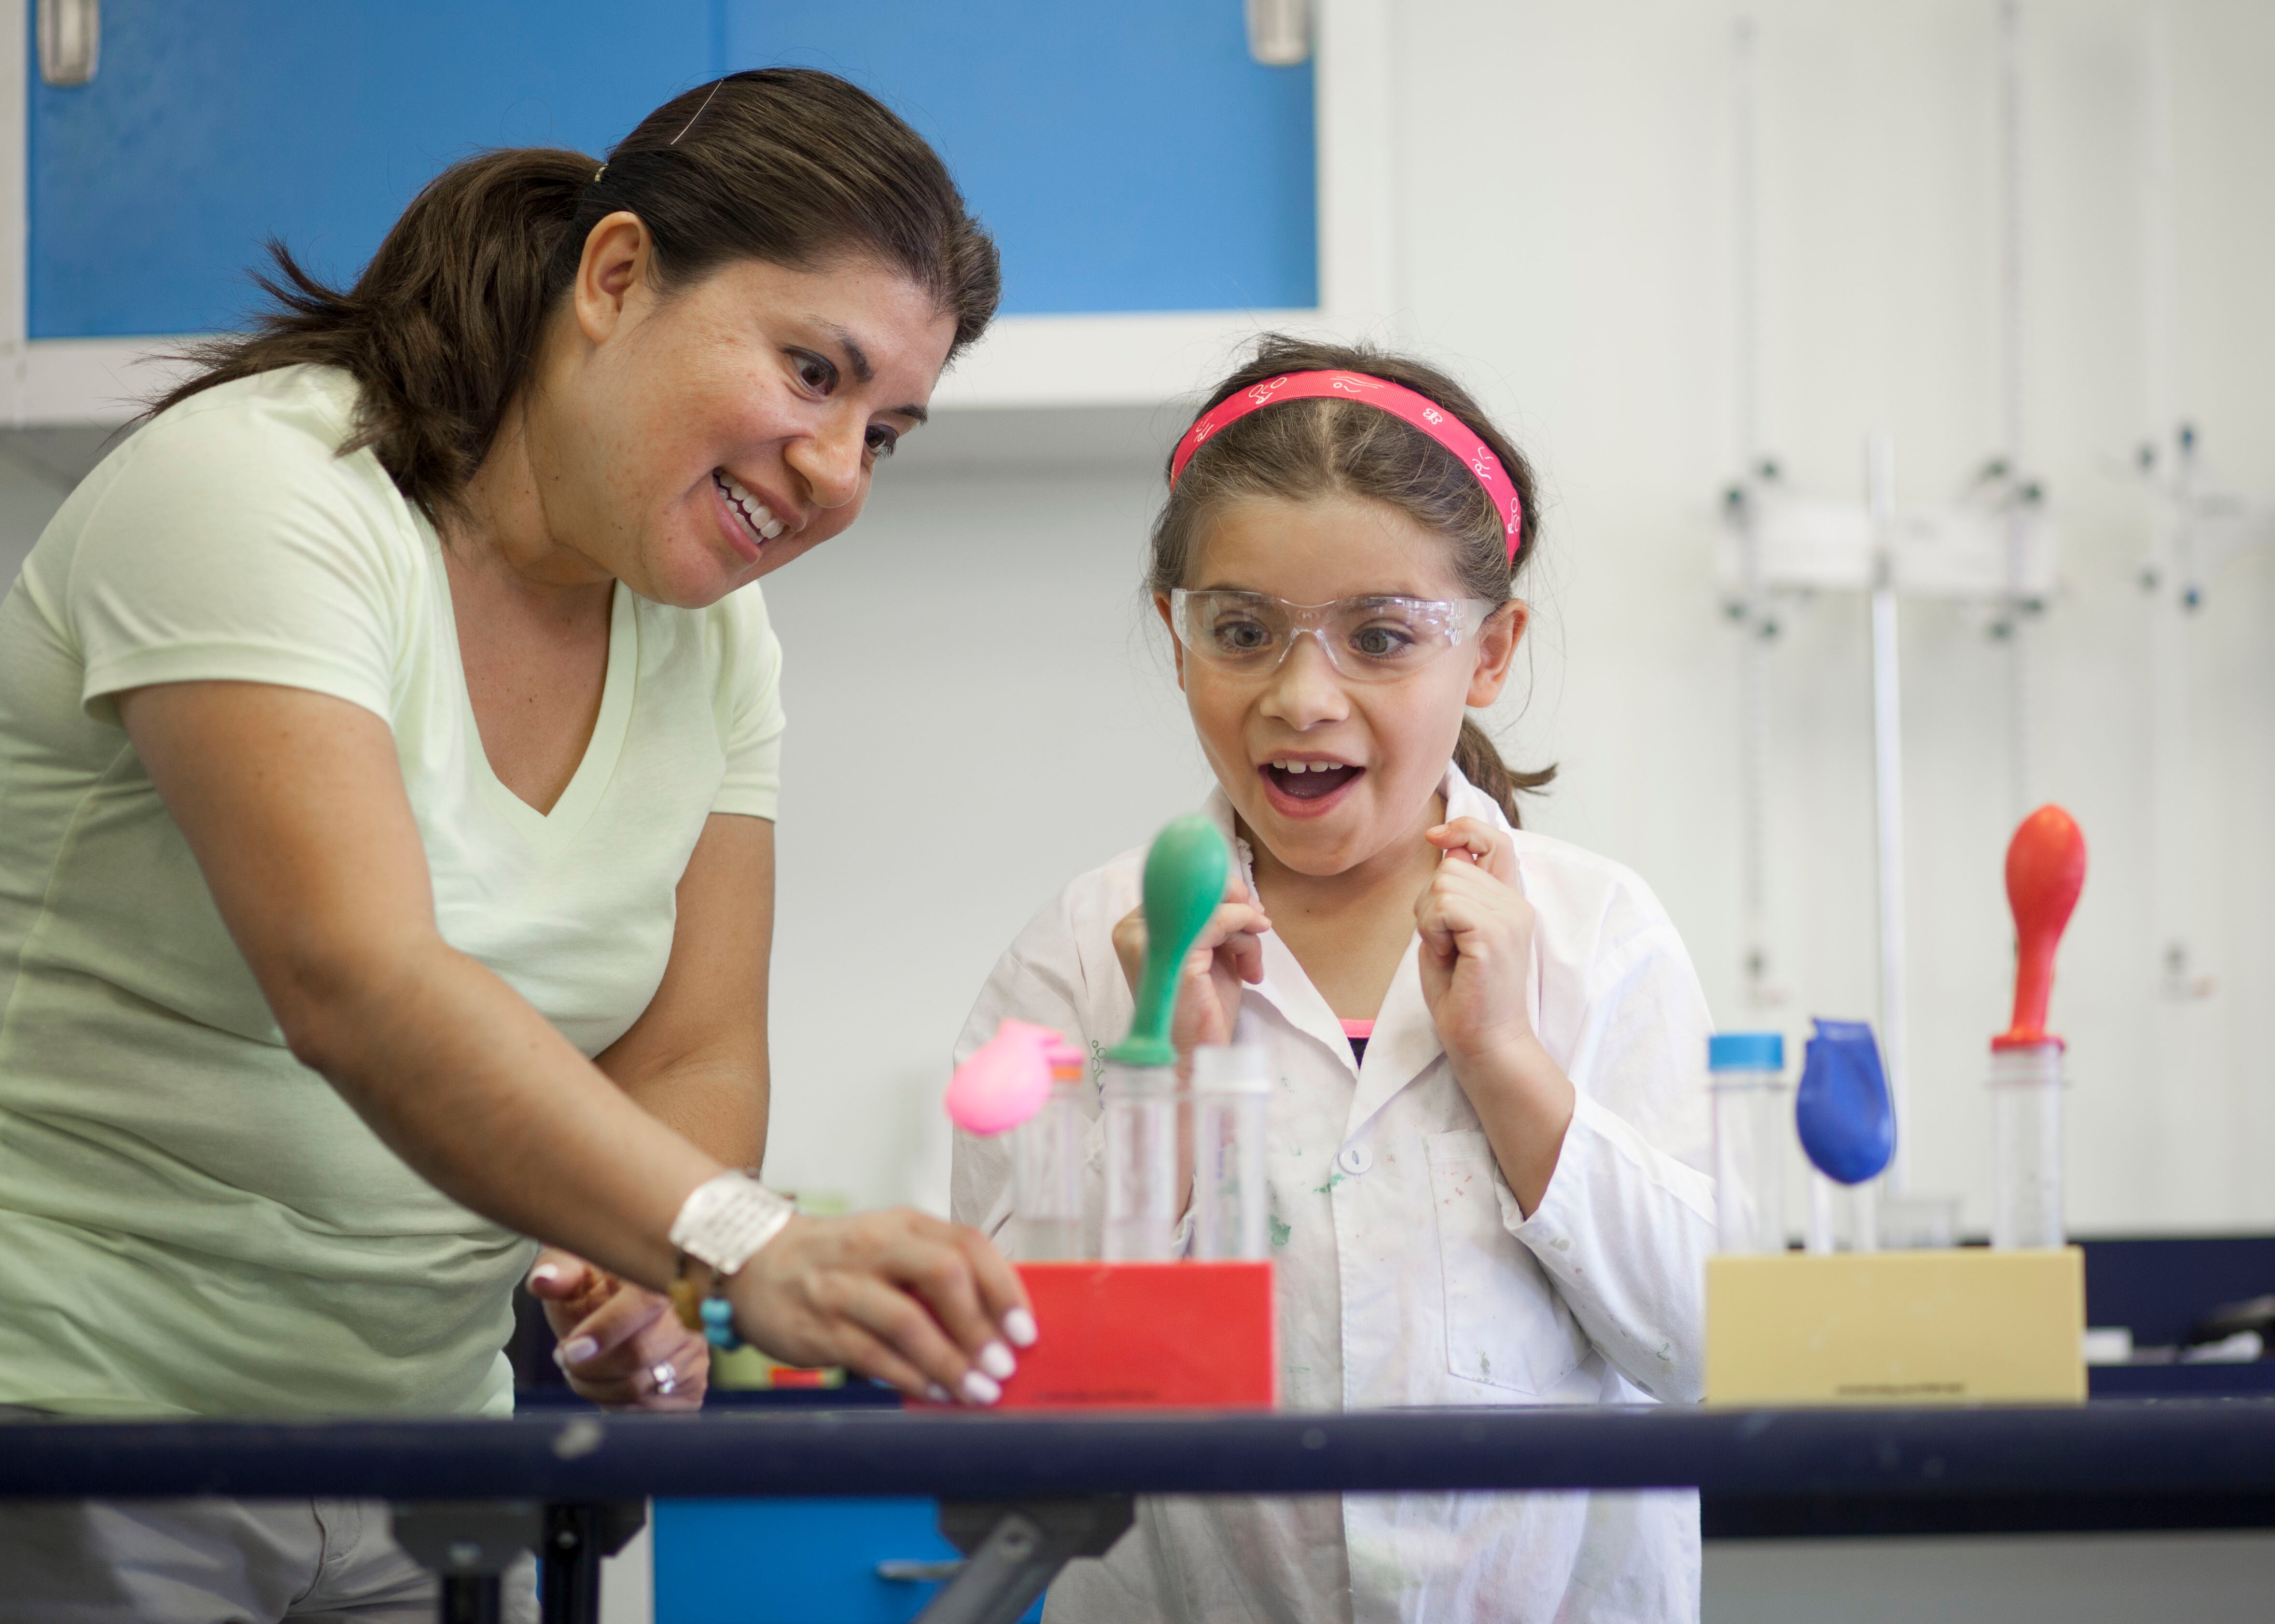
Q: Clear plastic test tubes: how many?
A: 6